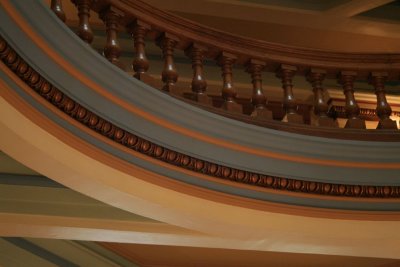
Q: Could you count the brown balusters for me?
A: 12